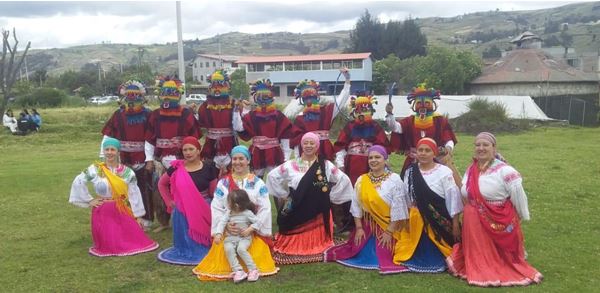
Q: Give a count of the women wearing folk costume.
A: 7